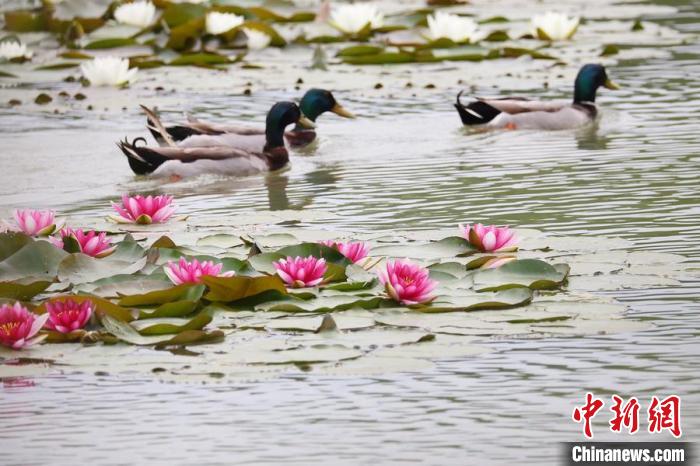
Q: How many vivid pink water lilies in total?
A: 10